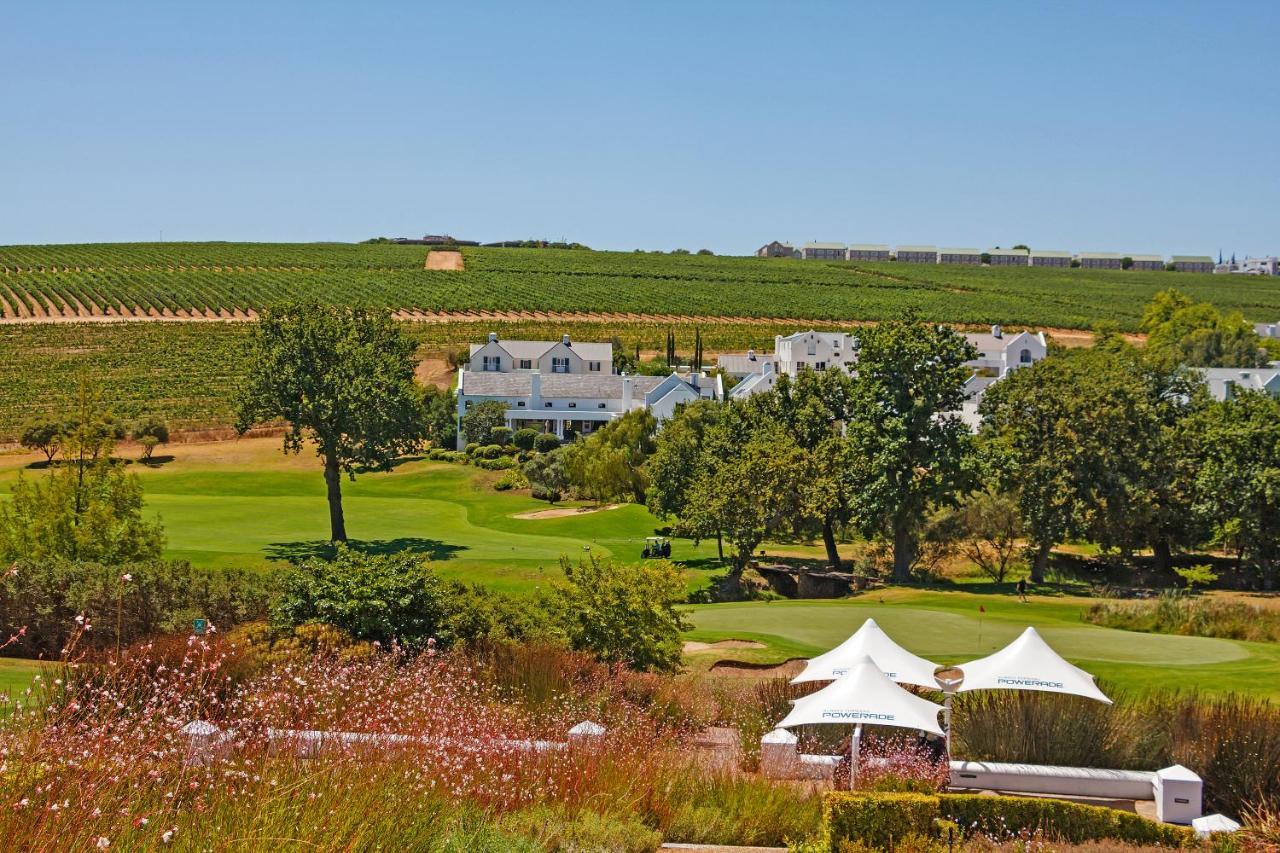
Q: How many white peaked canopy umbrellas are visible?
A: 3